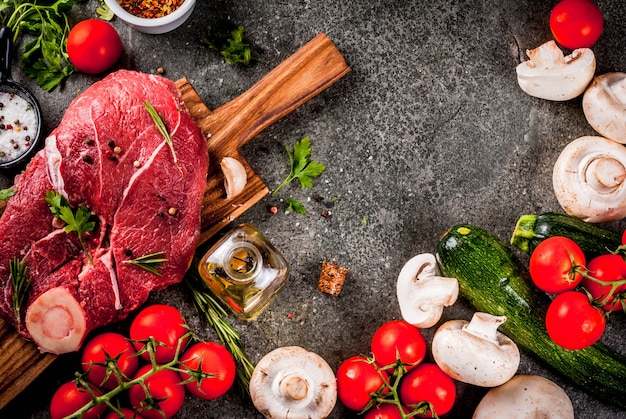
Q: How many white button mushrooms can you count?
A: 7